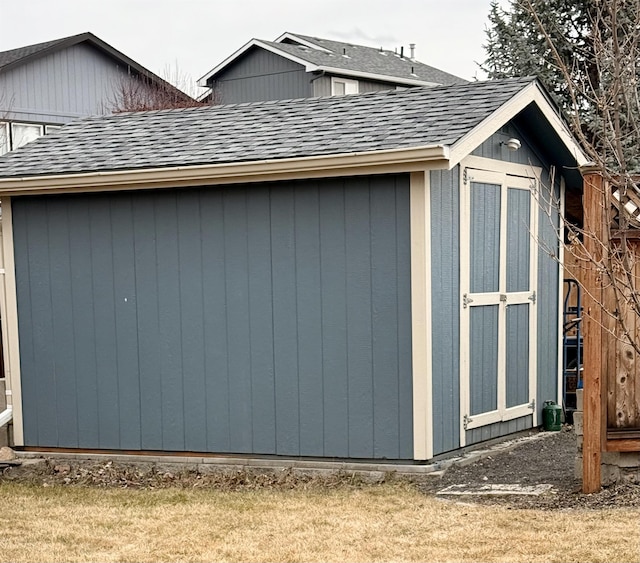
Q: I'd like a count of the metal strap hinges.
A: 6